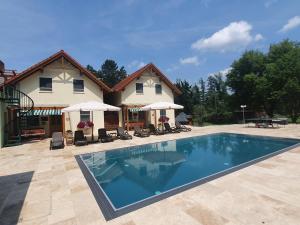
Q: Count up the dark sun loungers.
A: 8